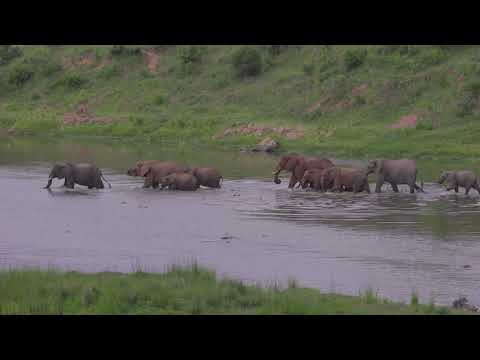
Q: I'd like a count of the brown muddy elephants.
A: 6